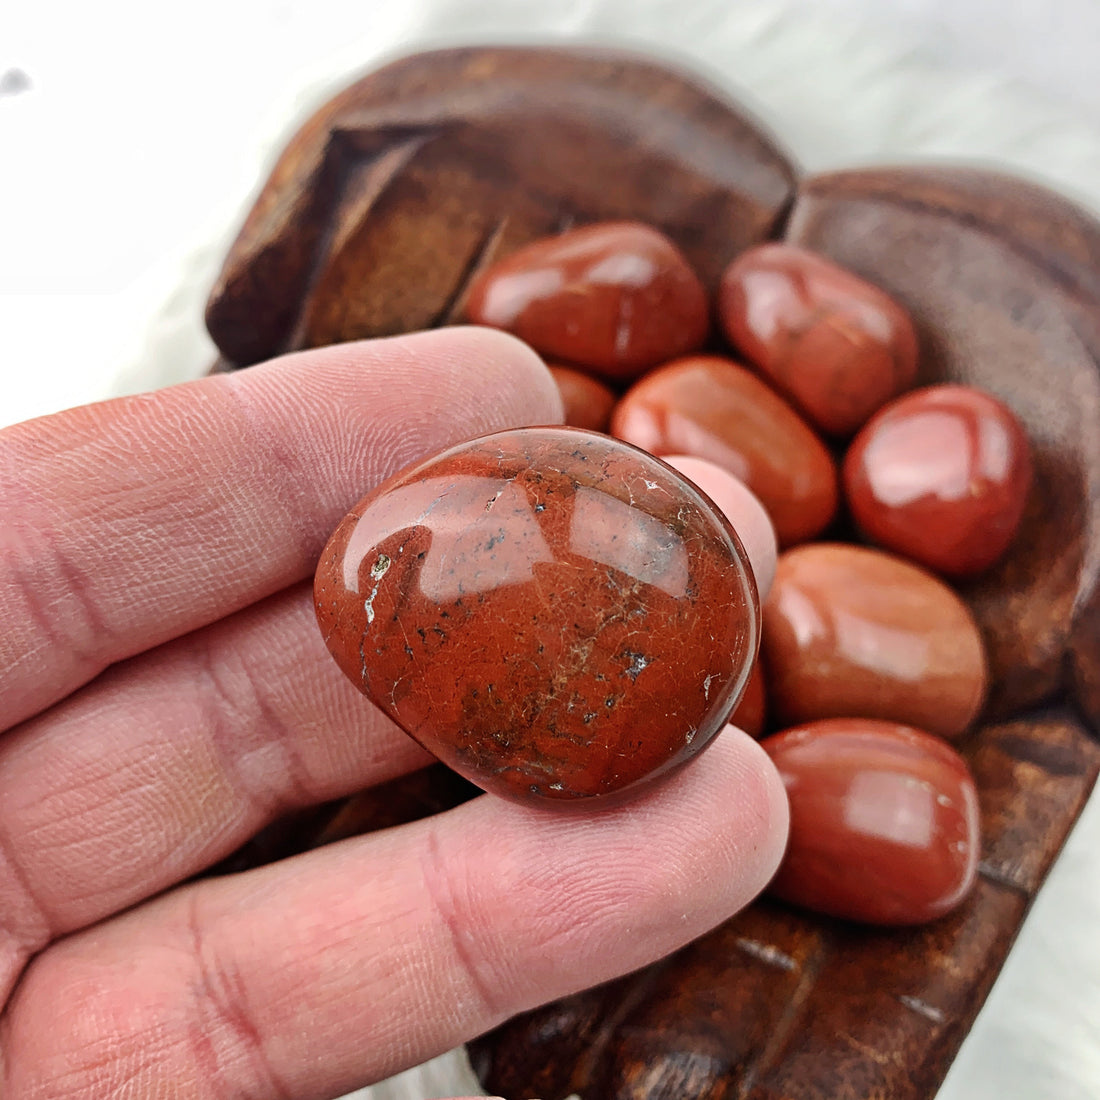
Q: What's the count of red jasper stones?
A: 9